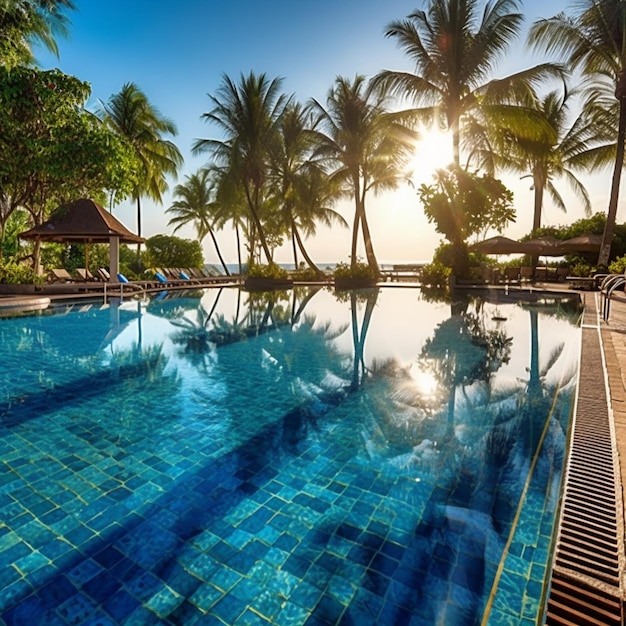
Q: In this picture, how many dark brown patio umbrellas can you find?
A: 3